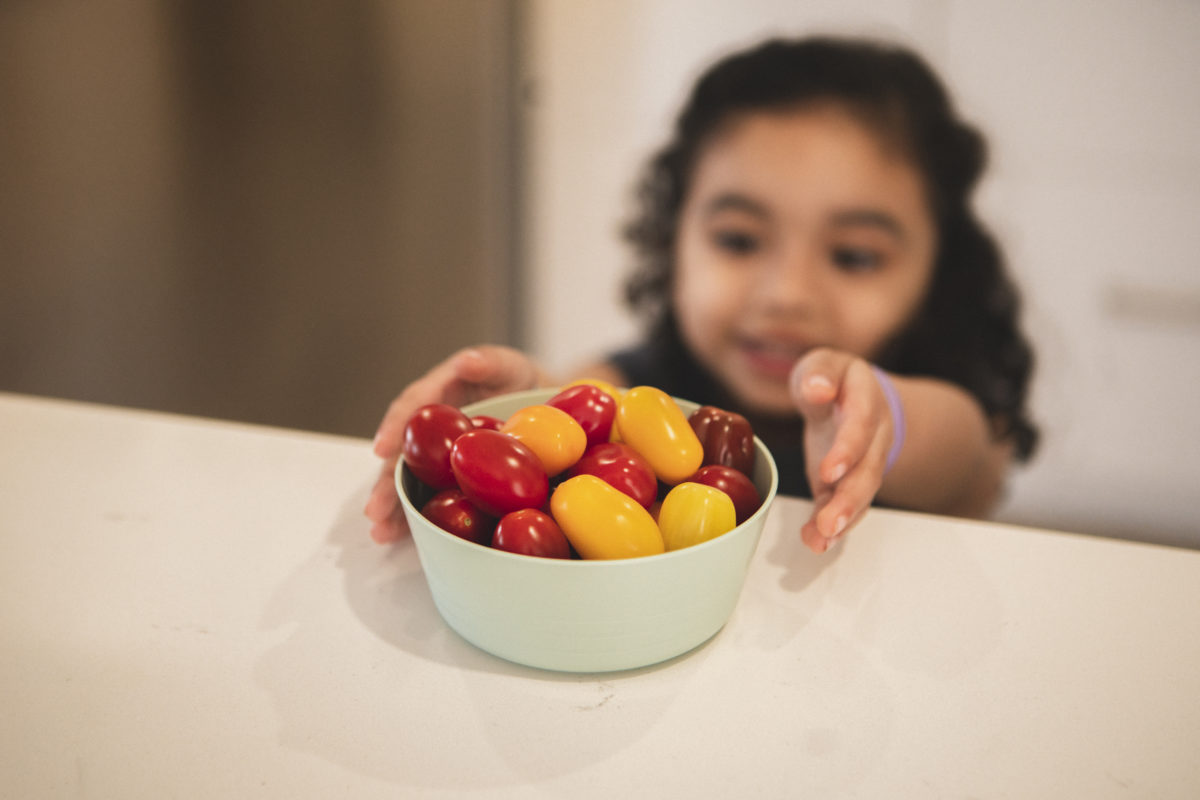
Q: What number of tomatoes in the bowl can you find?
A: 14